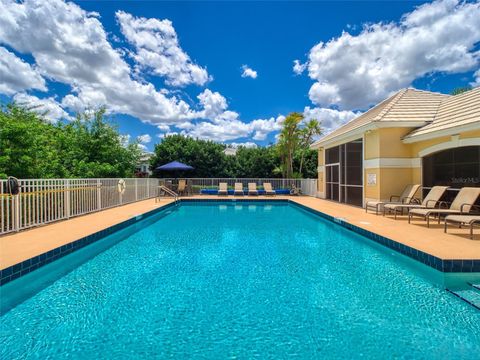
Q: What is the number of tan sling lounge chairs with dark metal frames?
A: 8